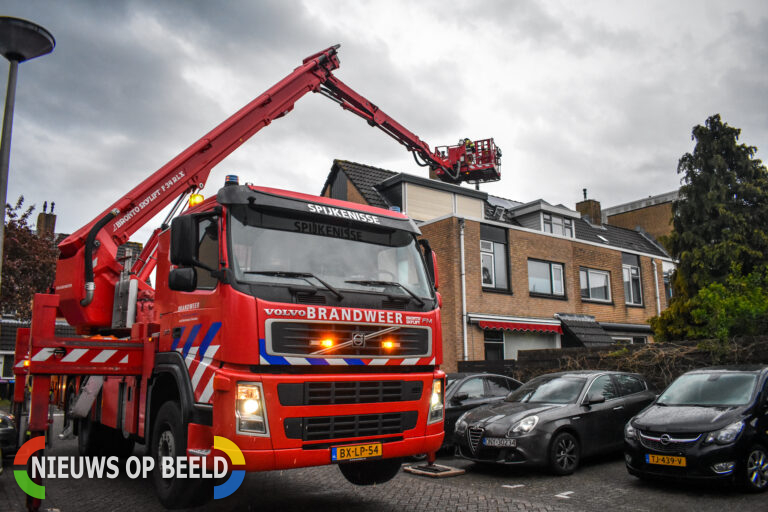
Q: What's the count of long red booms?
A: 2